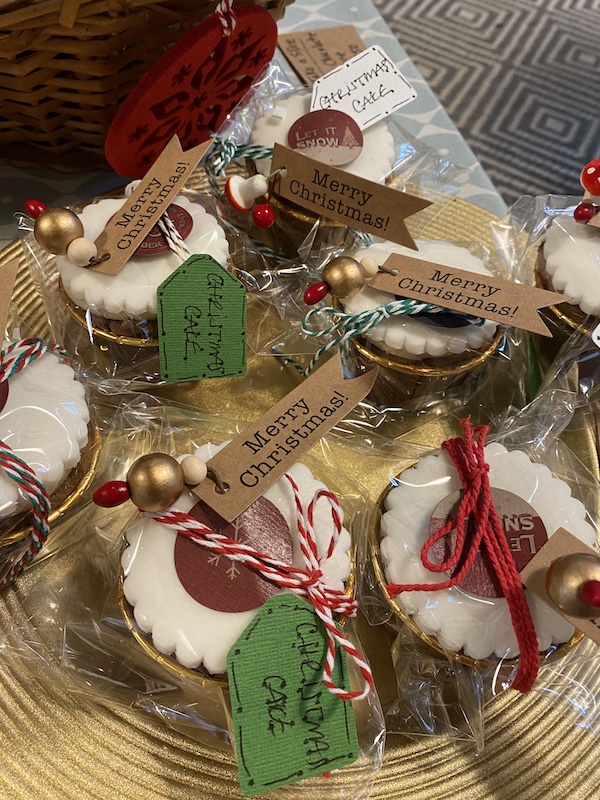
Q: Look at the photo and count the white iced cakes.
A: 7